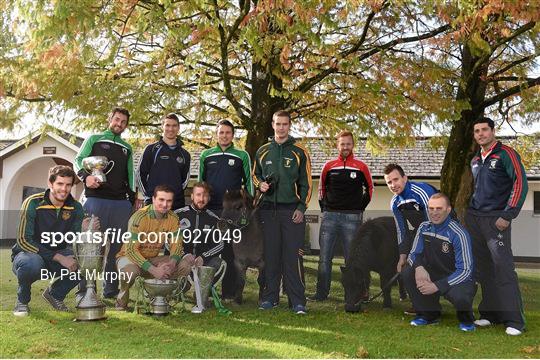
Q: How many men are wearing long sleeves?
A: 11